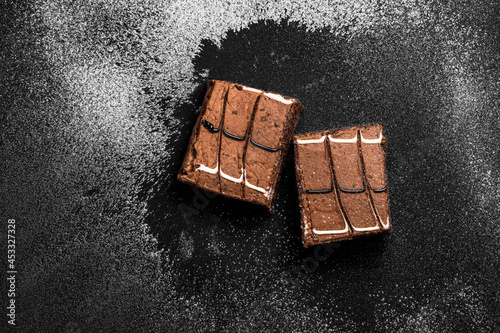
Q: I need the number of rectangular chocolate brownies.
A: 2